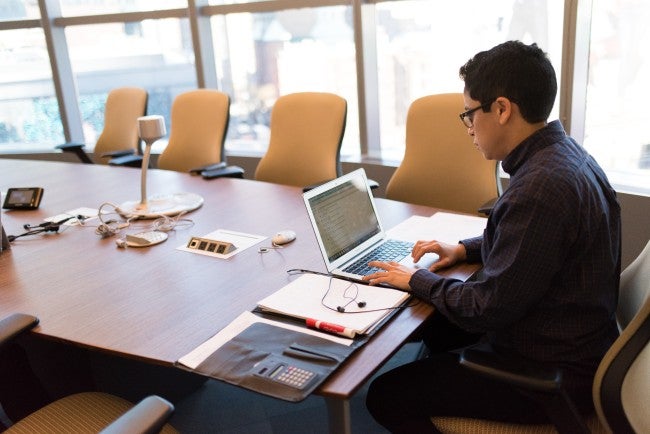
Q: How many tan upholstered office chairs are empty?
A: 5